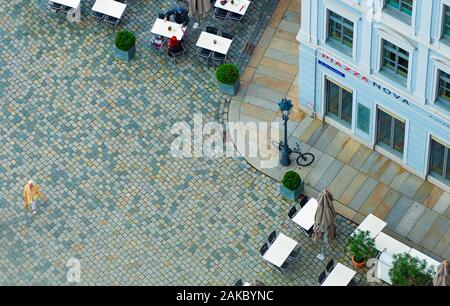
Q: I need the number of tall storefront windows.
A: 3